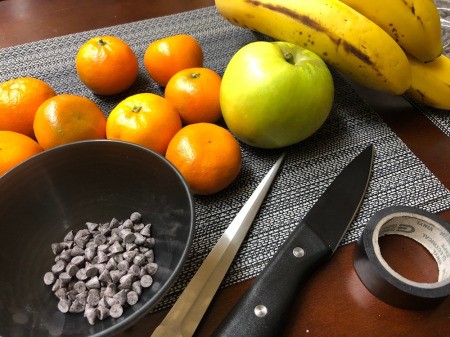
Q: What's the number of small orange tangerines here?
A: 8